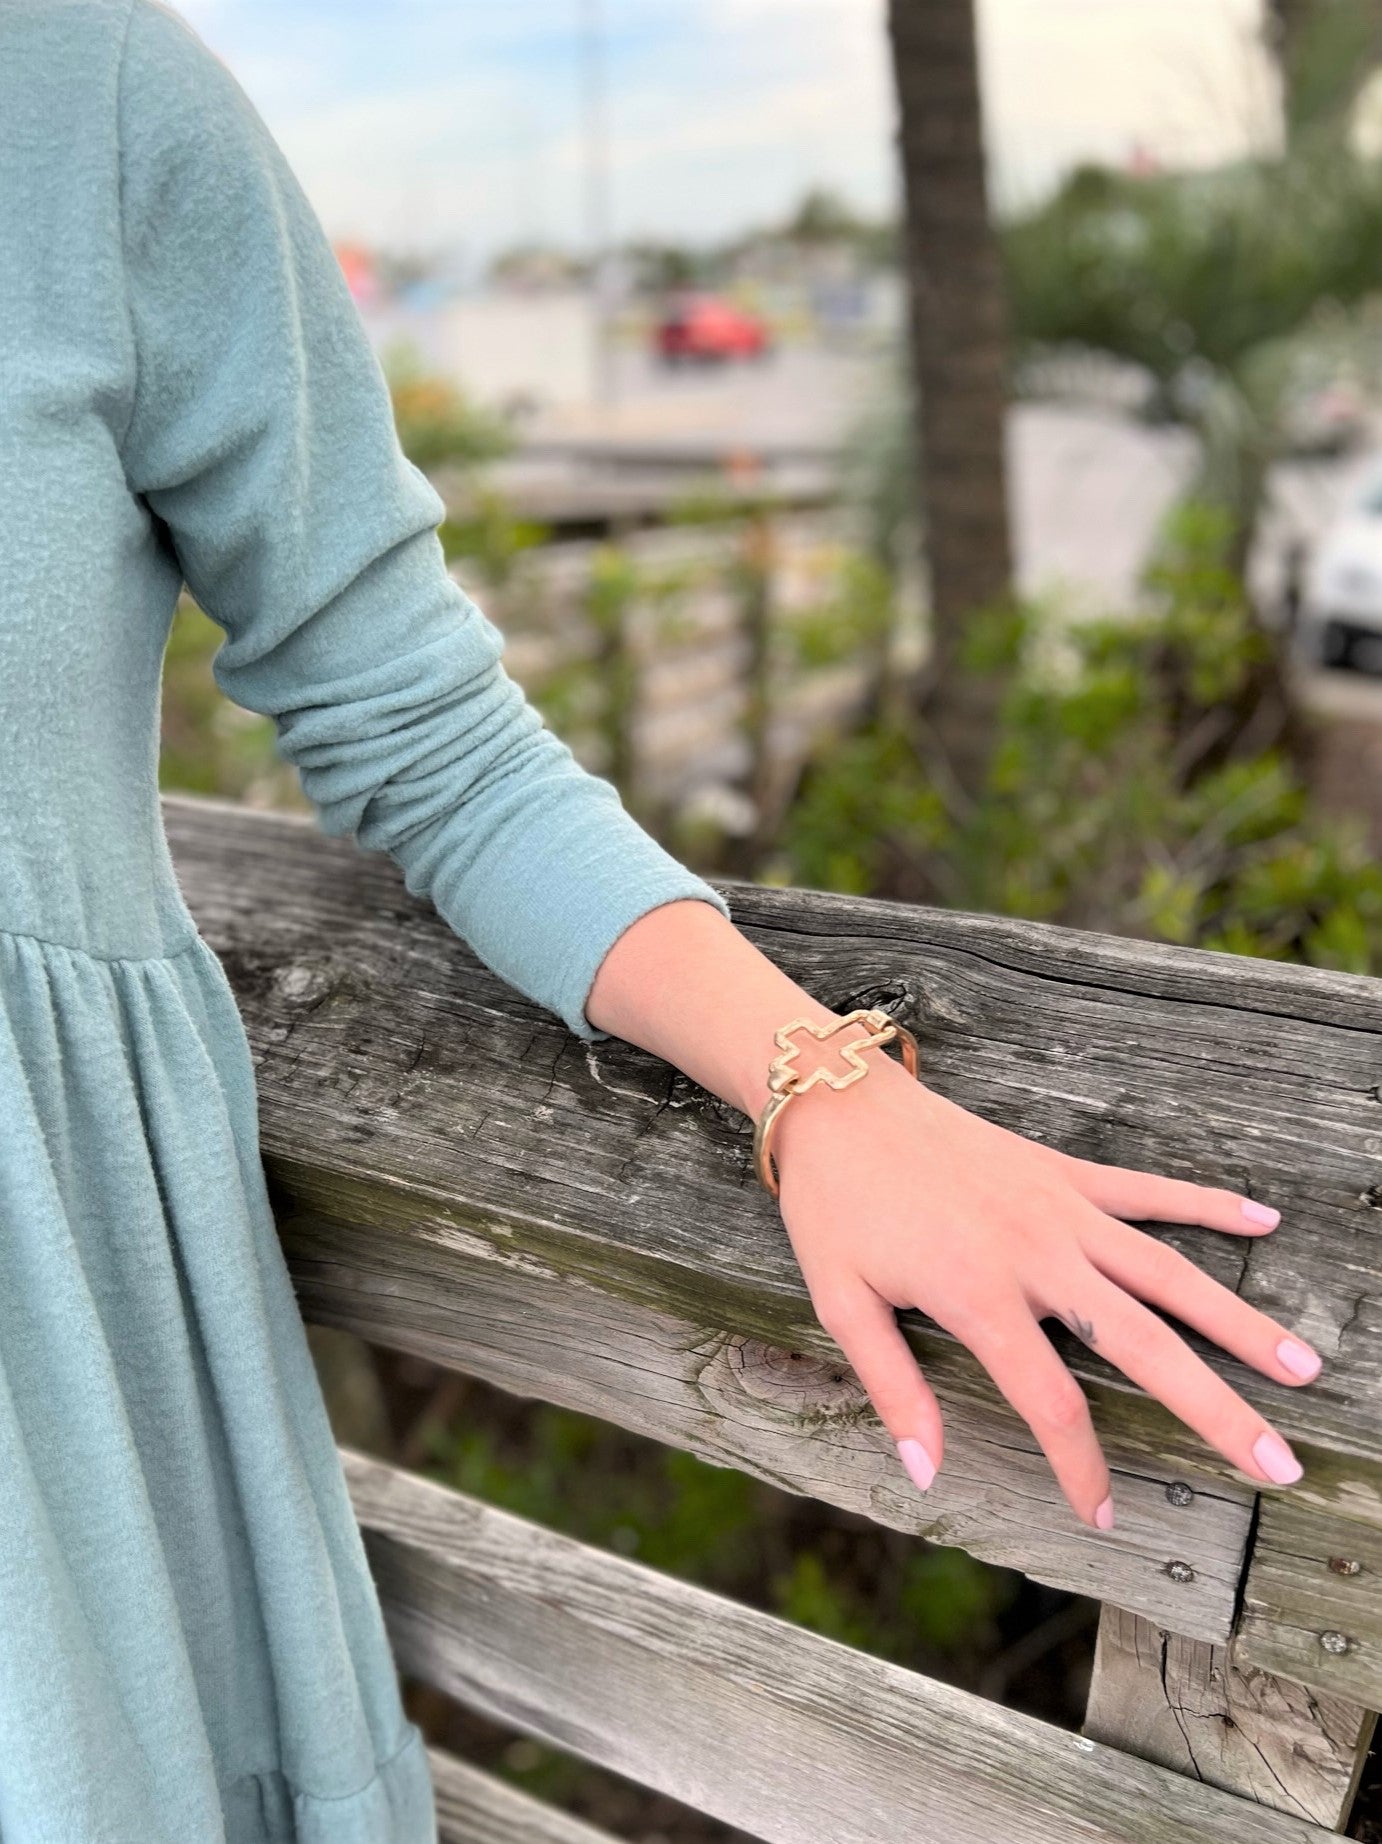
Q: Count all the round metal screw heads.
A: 4